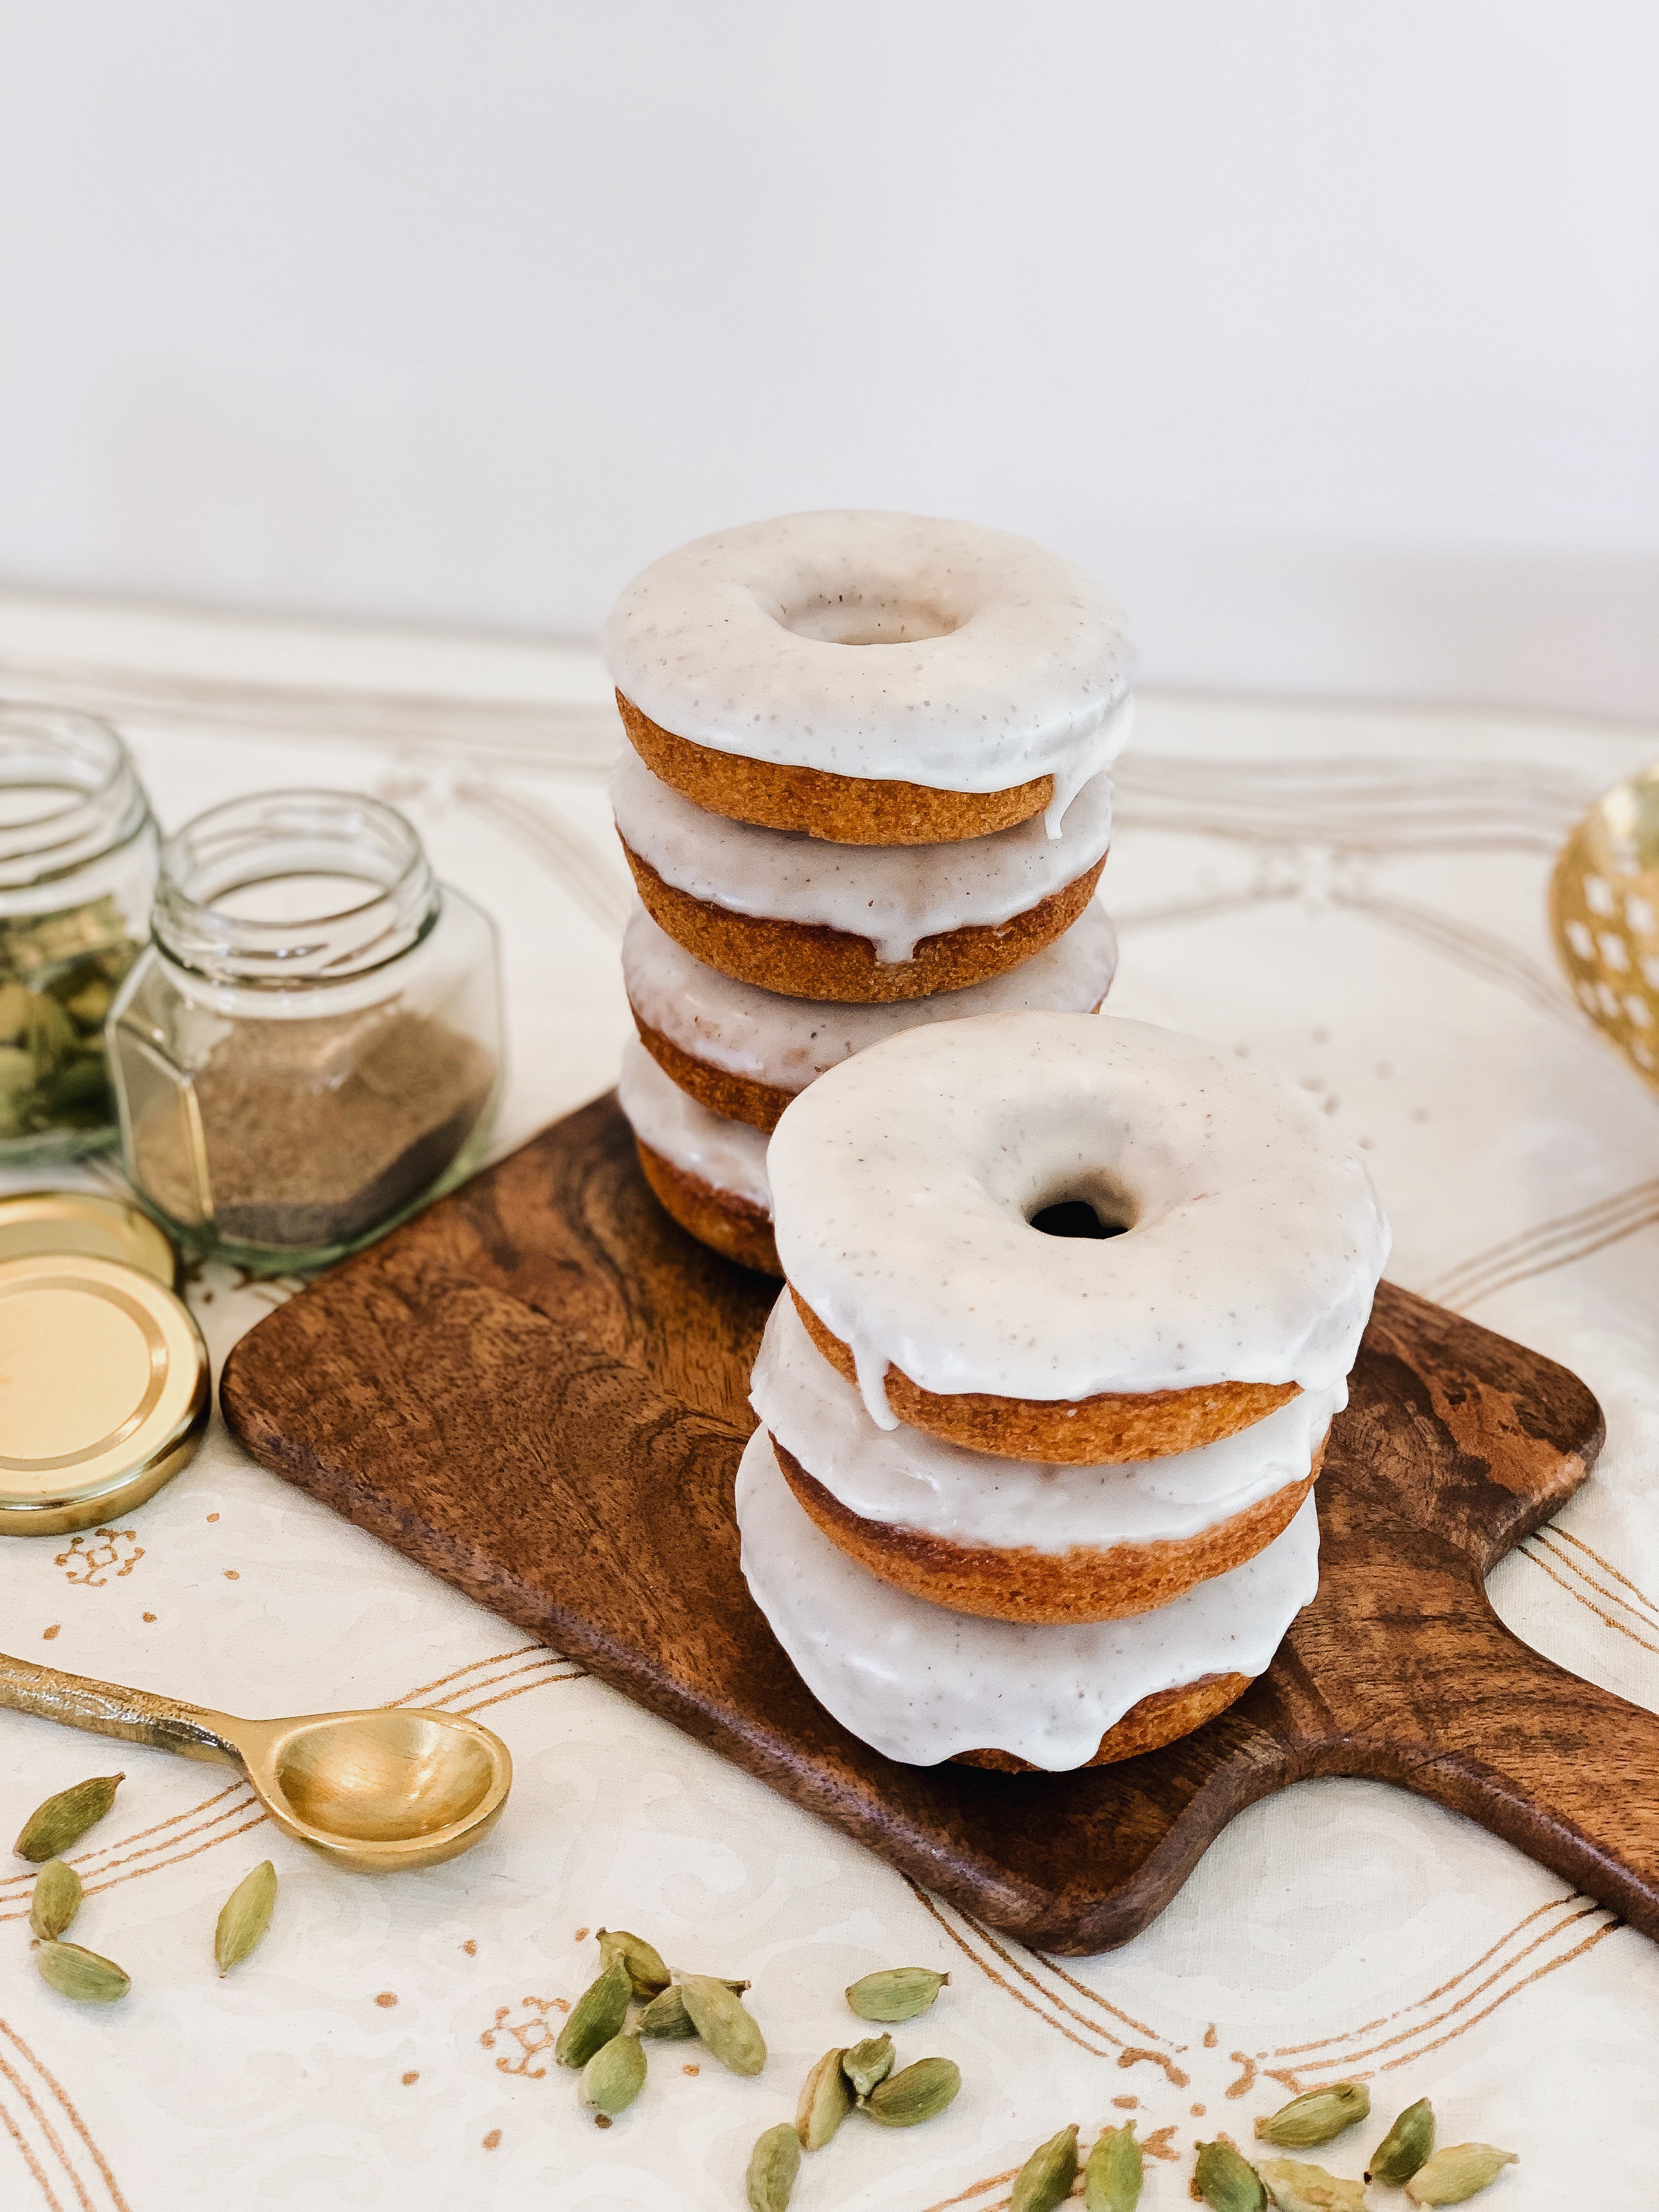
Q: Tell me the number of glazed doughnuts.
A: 7